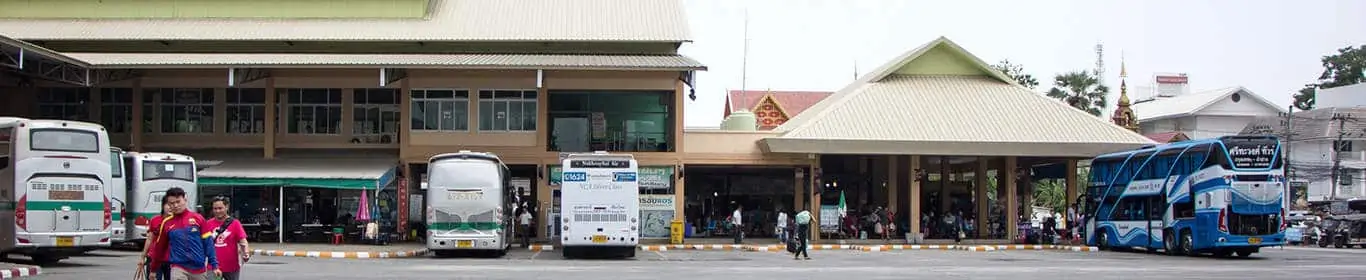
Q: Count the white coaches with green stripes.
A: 4